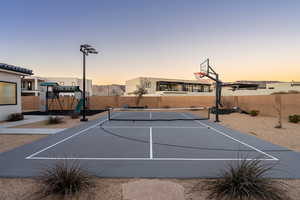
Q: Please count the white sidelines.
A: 2